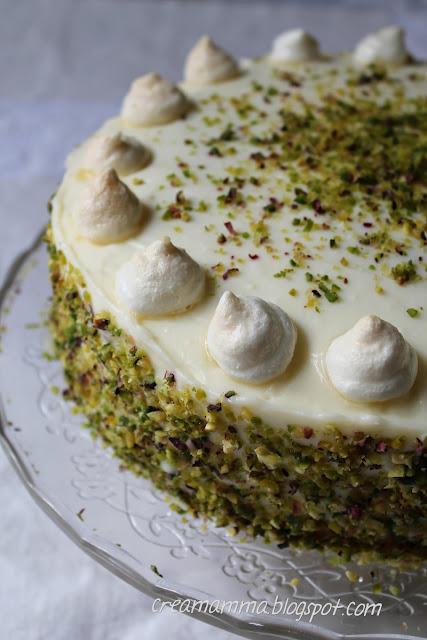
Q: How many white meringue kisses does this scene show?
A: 9